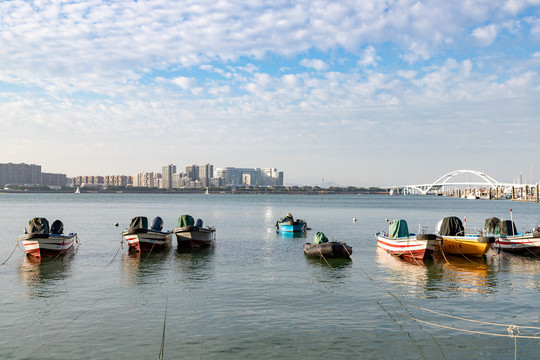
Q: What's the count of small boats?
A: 8